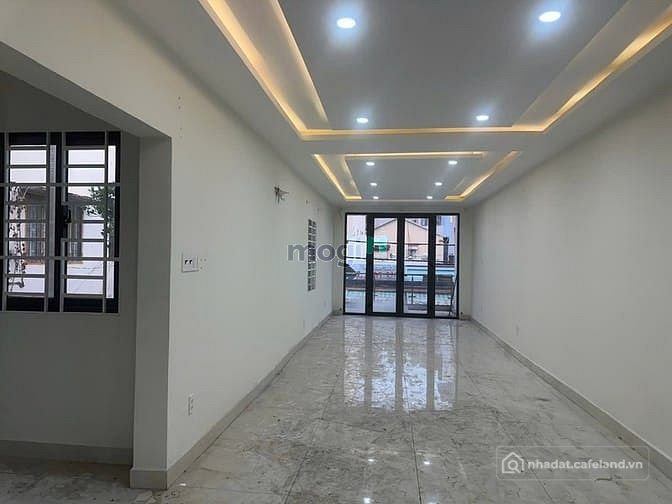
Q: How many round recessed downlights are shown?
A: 10